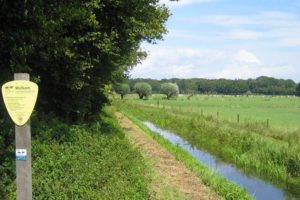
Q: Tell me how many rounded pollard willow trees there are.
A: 3